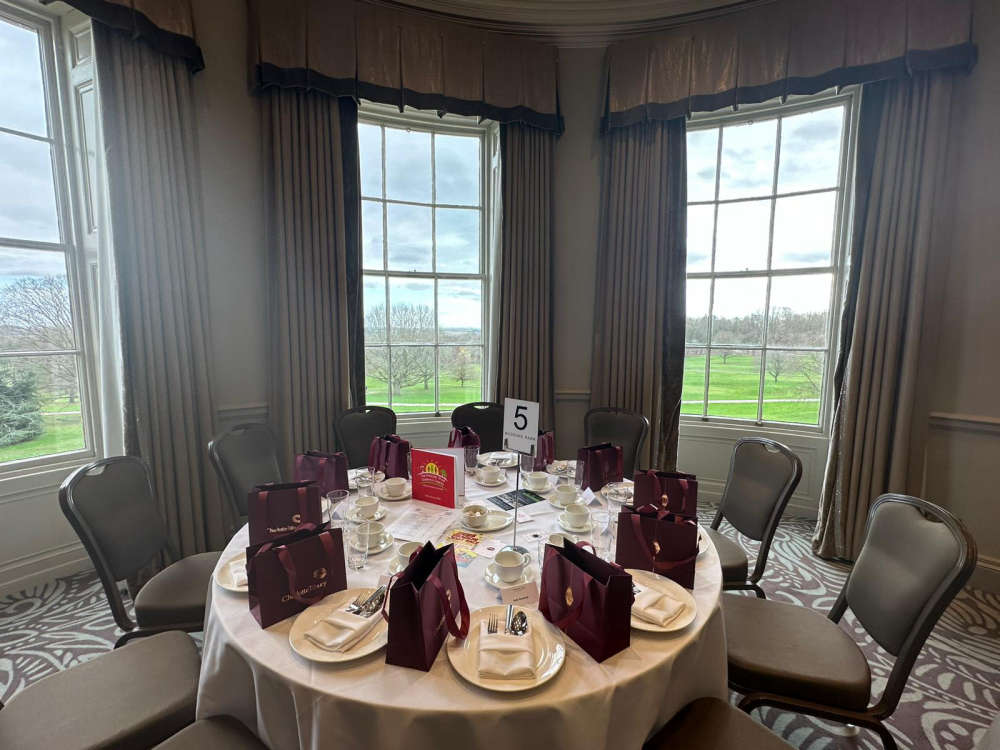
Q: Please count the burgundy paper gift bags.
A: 11